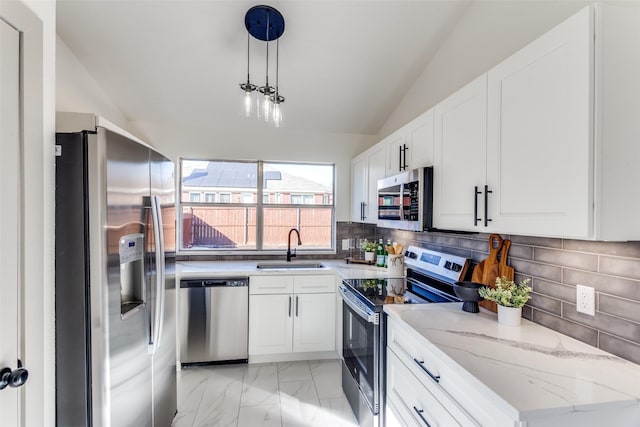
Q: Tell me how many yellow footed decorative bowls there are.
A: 0